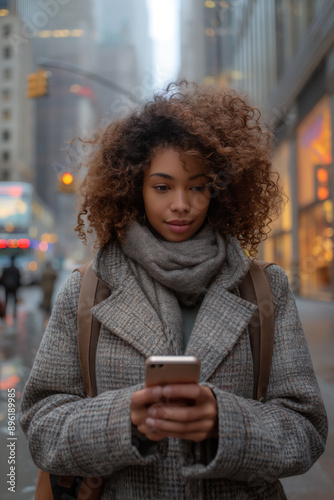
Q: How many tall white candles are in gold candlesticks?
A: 0